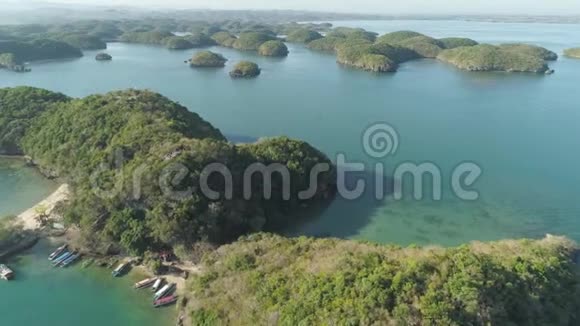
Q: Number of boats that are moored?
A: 9